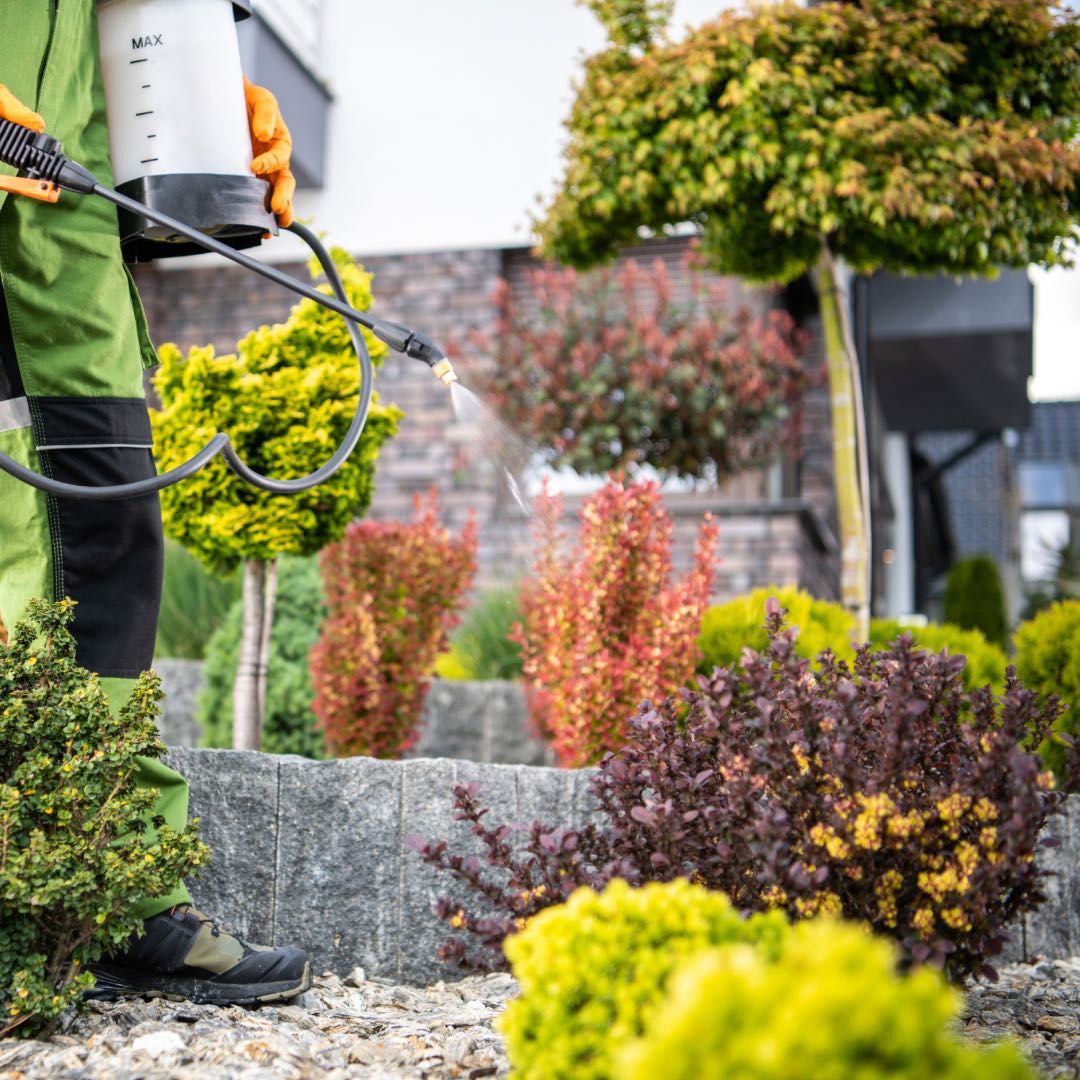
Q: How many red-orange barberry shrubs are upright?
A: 2